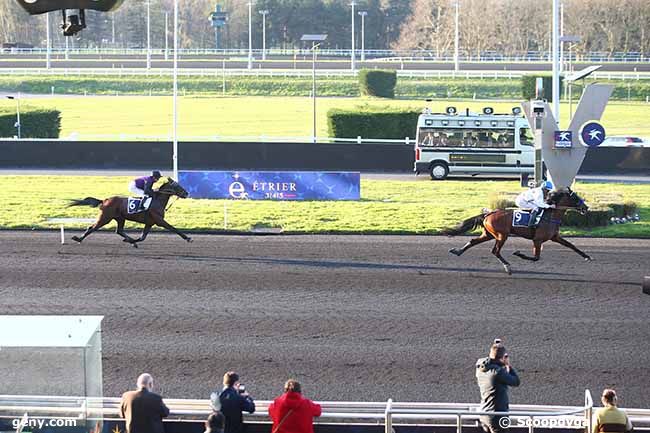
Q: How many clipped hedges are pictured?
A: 4